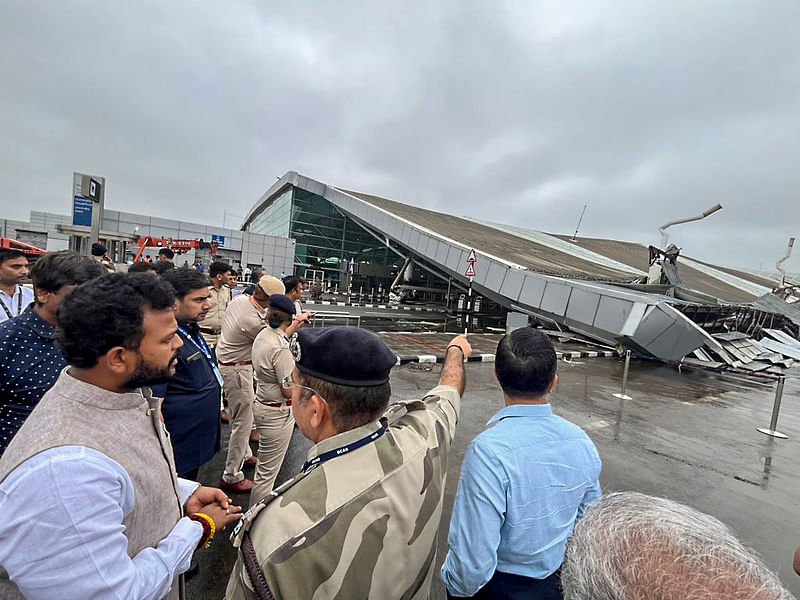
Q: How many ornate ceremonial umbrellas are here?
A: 0